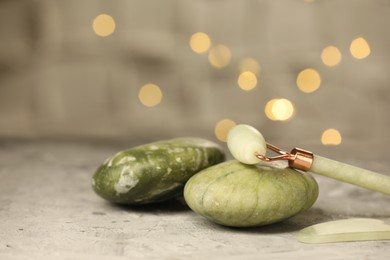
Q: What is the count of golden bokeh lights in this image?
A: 13